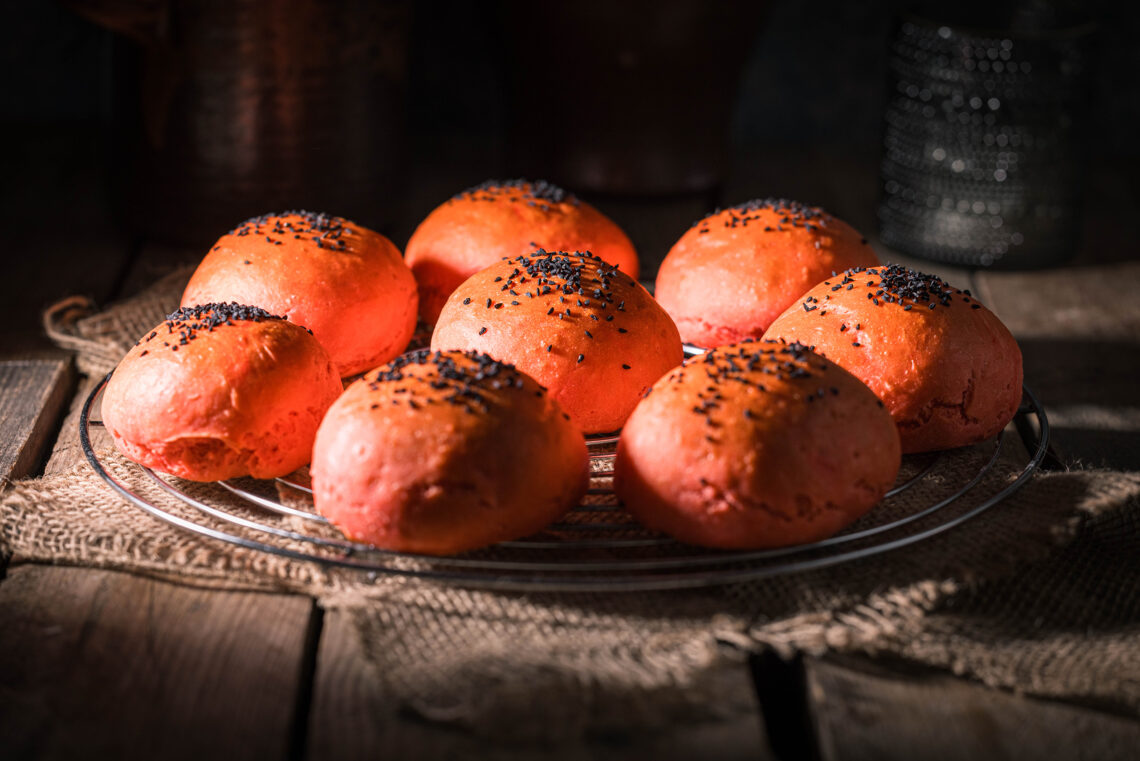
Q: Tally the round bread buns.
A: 8